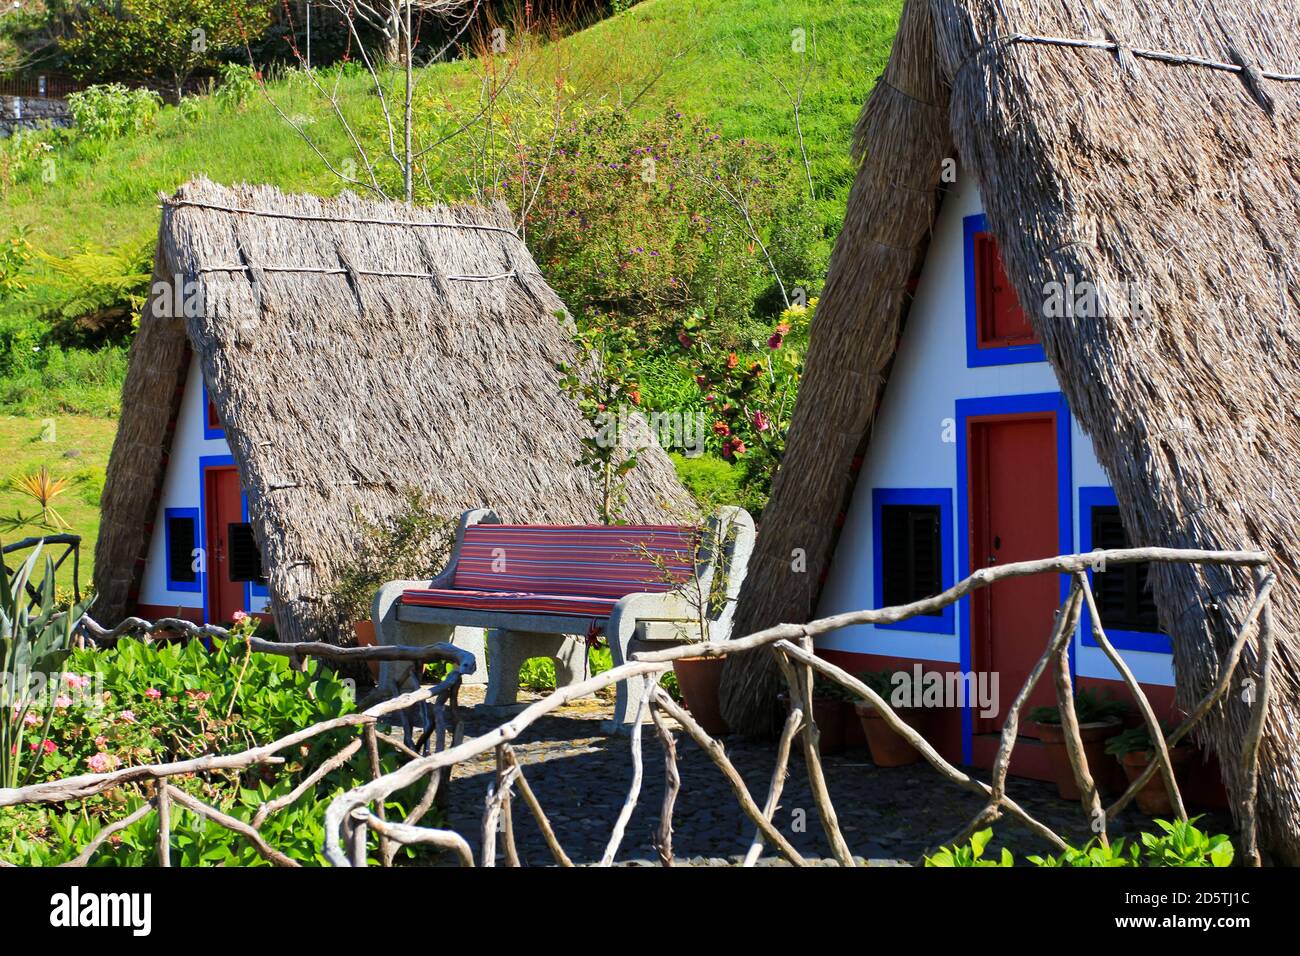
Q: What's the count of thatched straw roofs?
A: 2